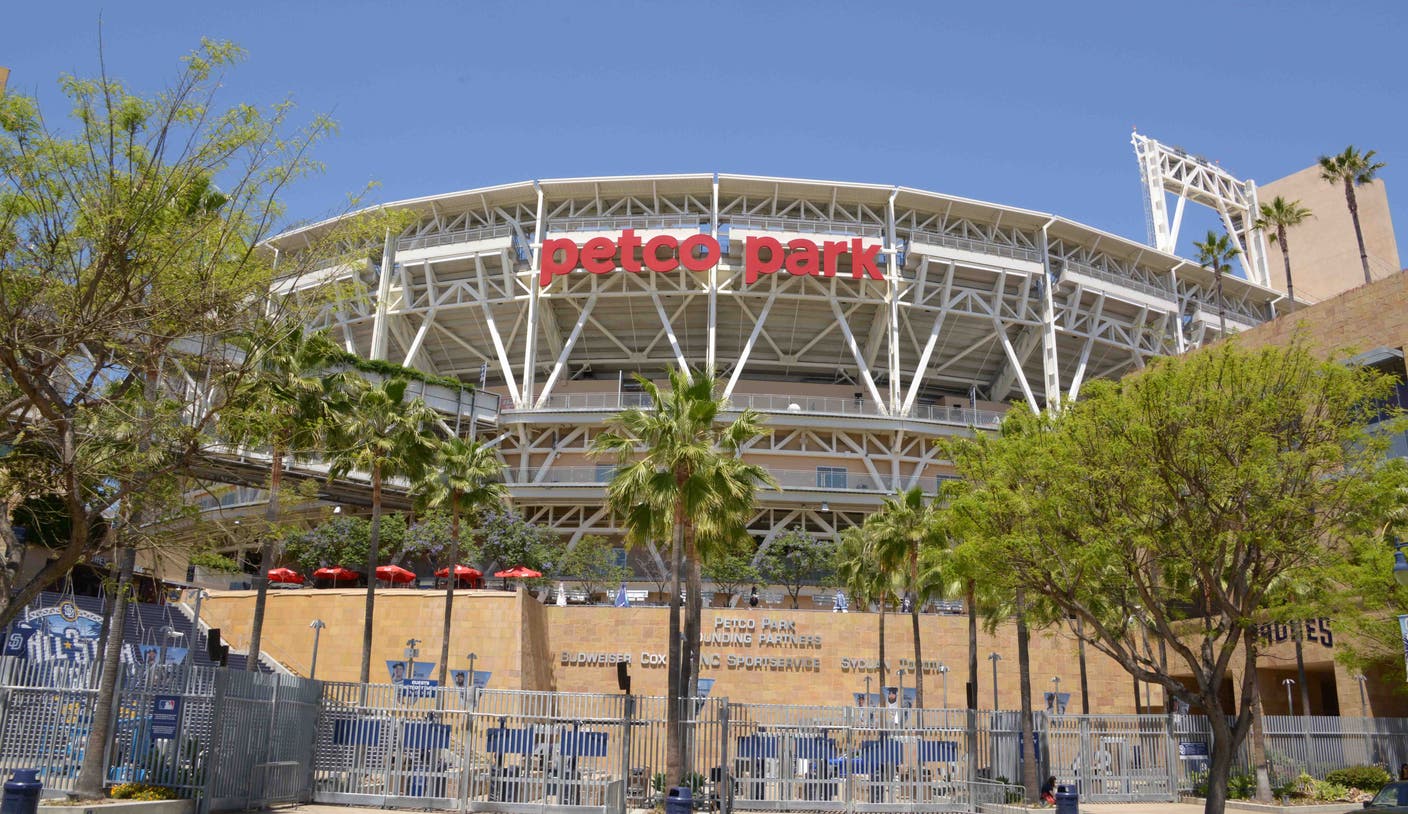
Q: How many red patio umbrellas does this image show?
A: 5